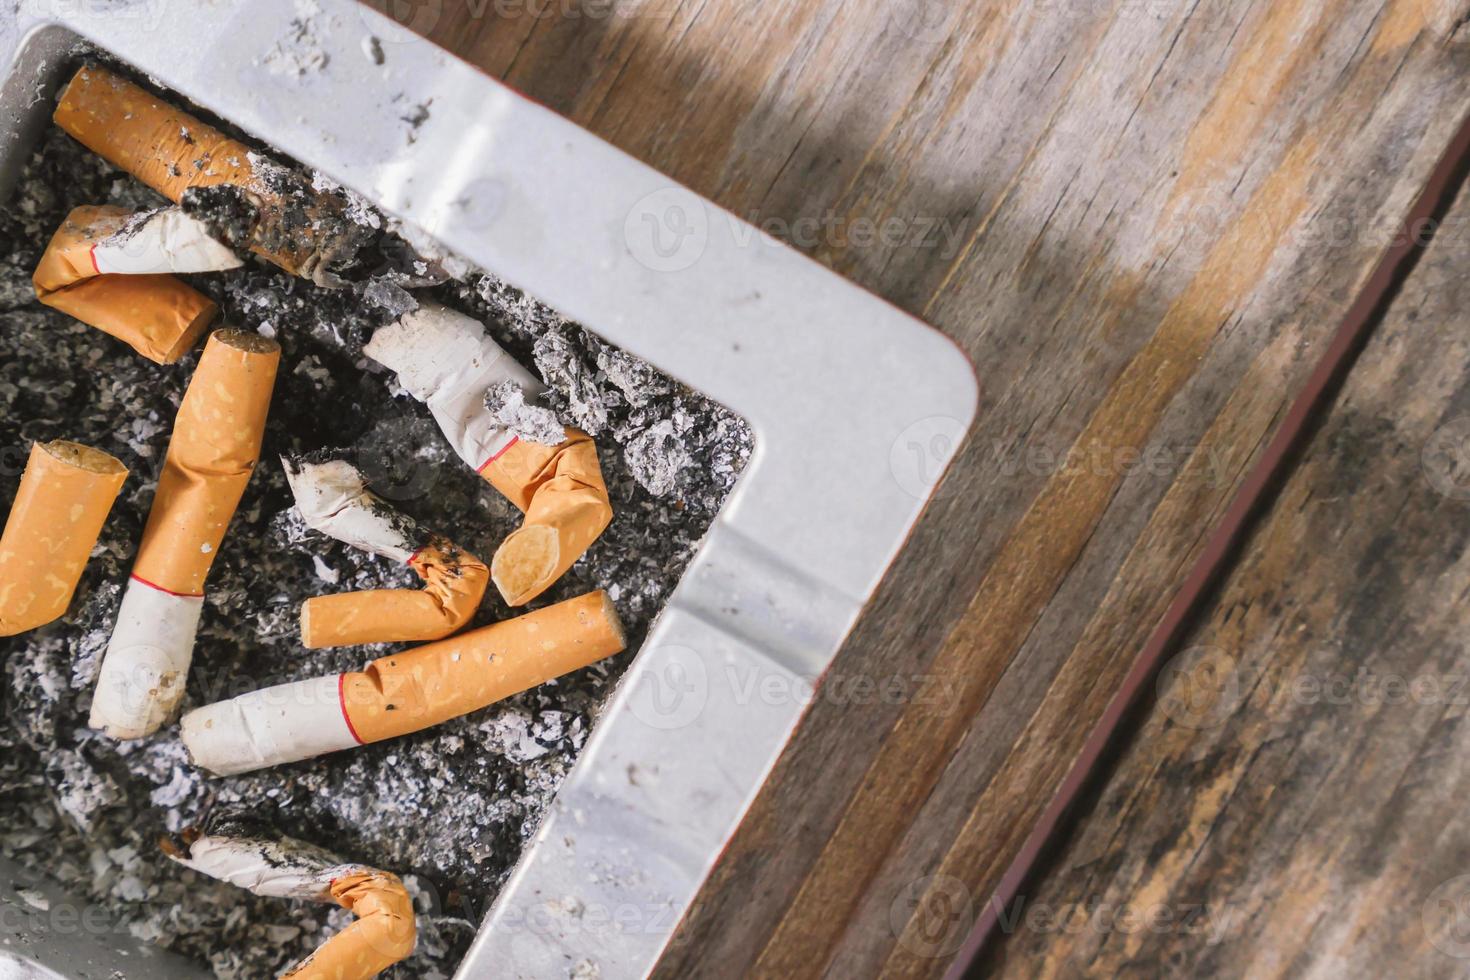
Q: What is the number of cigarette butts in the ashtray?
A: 8